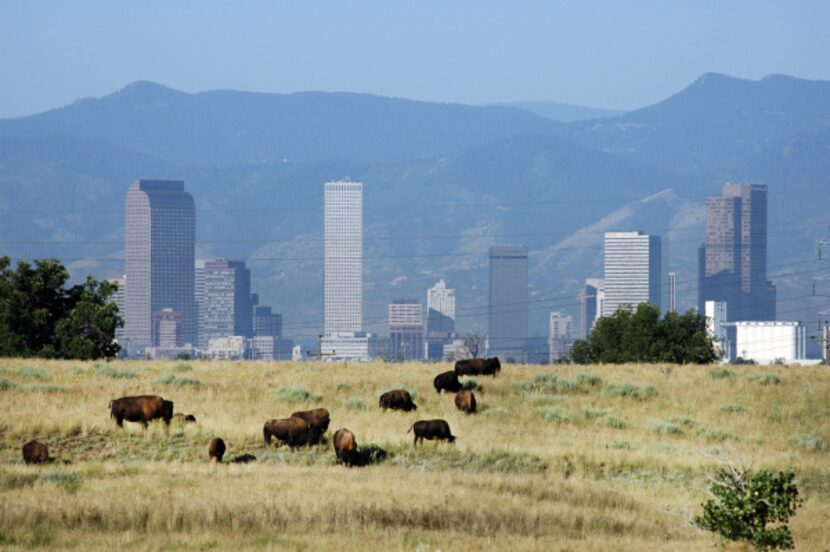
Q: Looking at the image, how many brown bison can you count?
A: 12